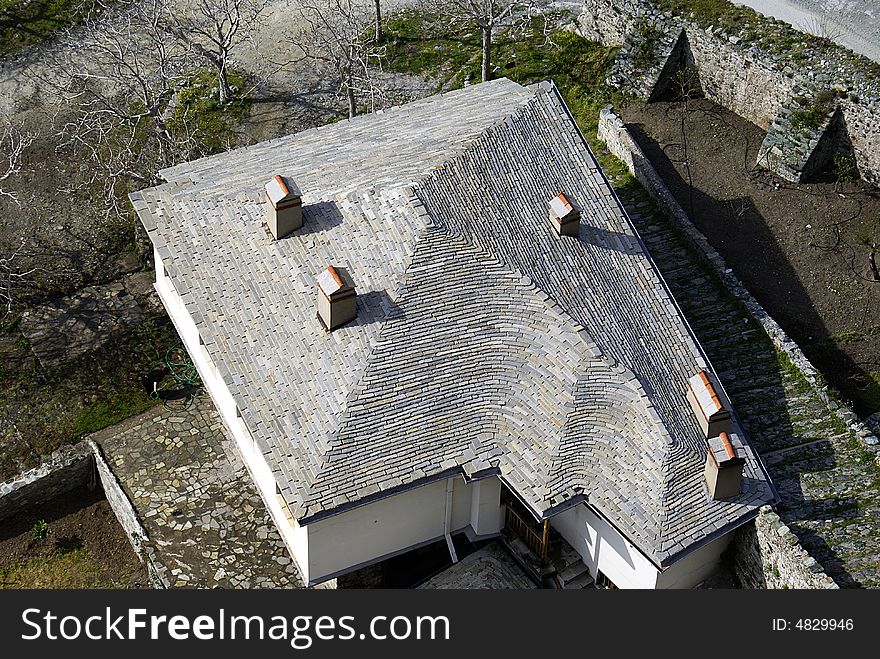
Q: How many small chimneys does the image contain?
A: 5